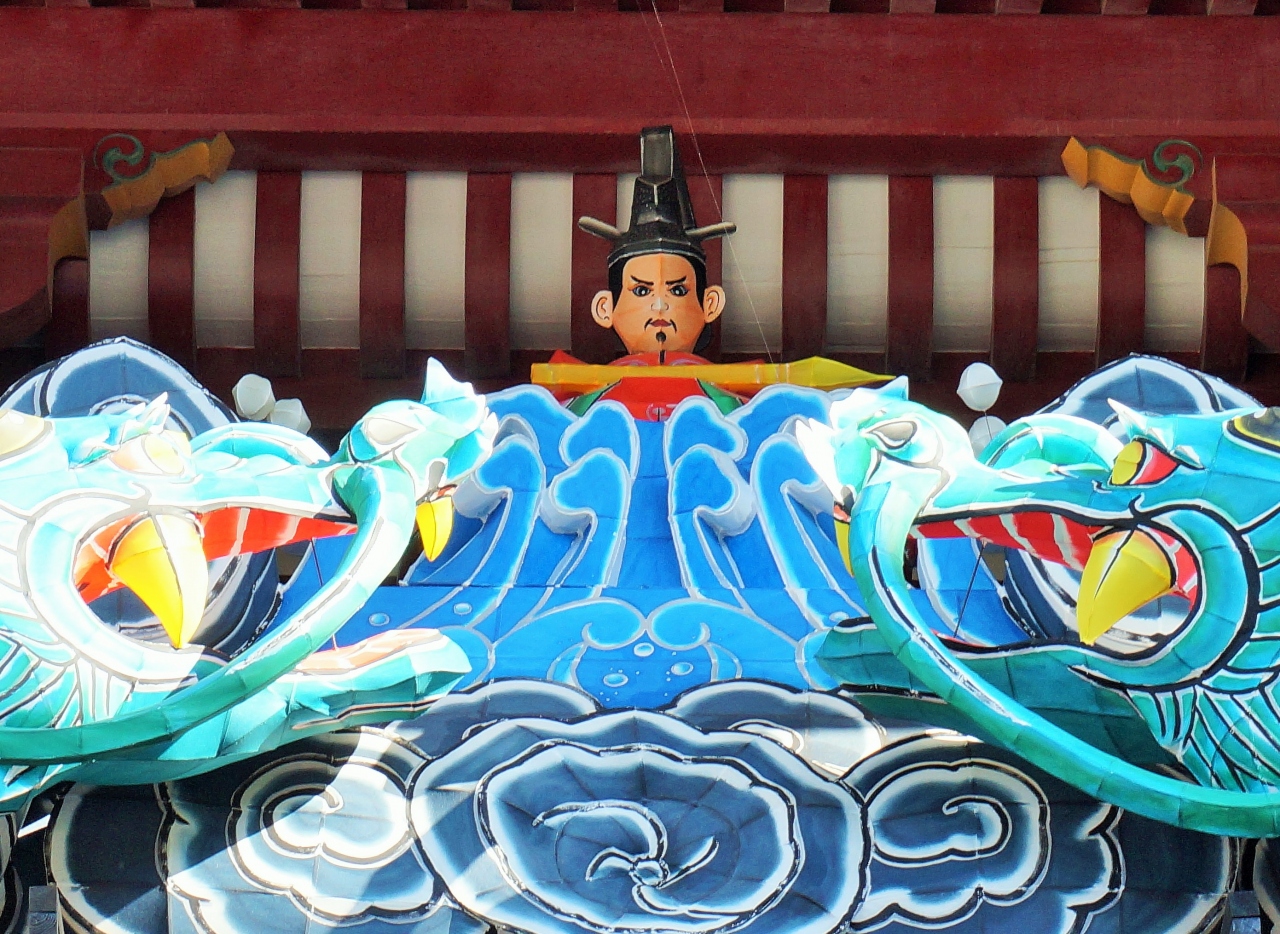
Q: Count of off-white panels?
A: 11